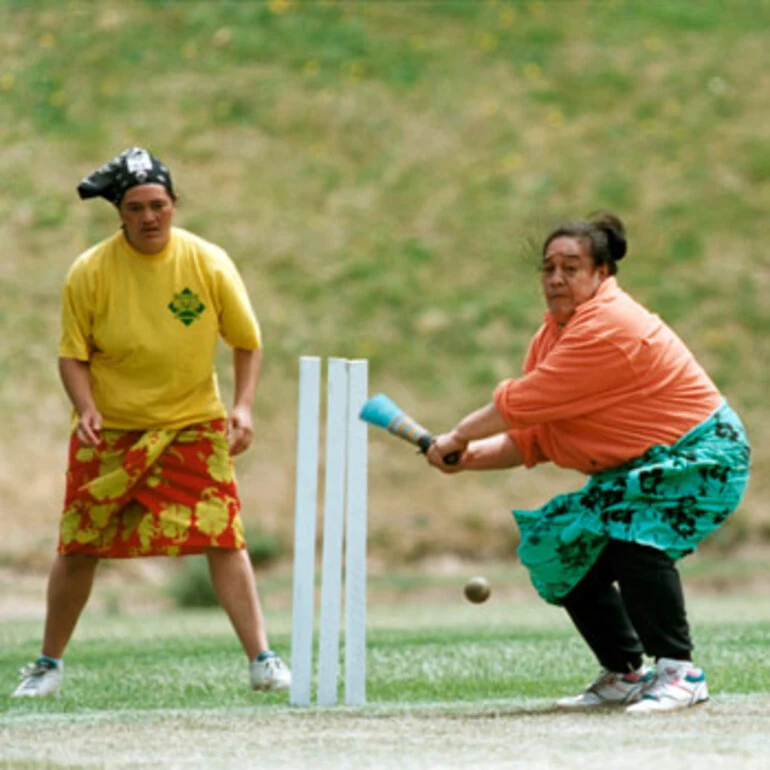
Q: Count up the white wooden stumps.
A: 3